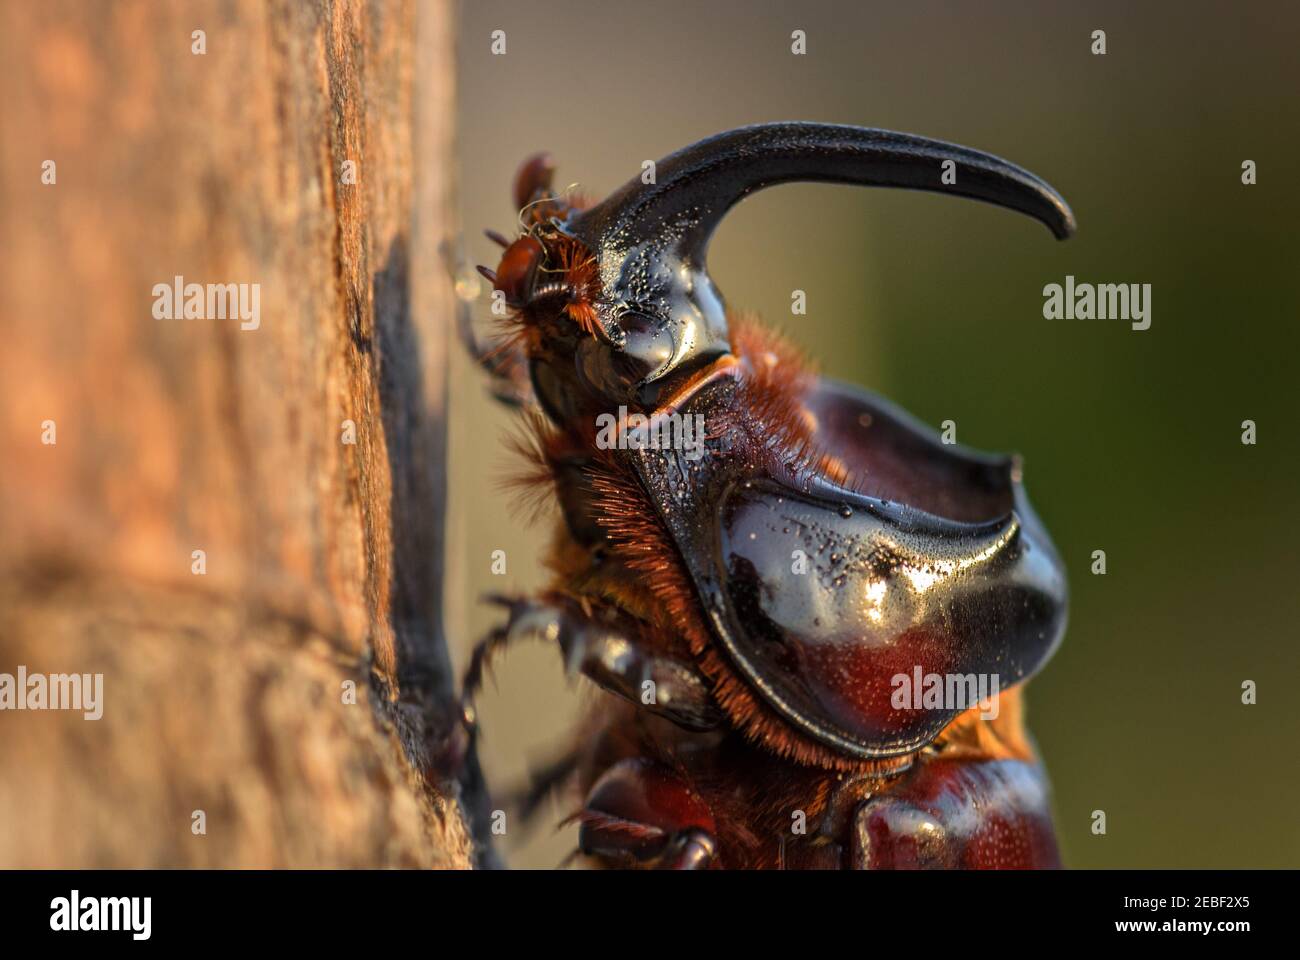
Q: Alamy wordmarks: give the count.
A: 6